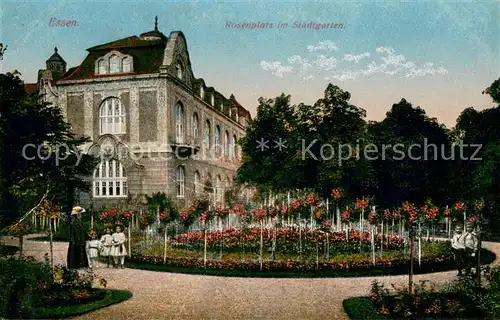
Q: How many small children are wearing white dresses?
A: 3